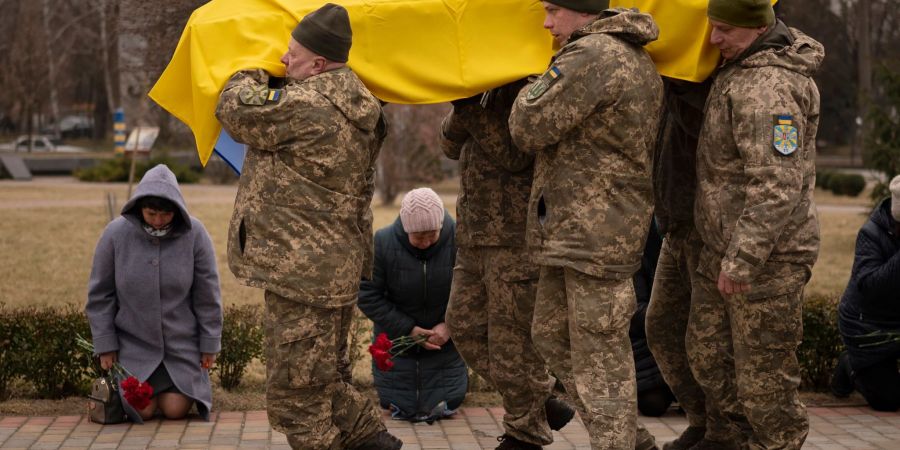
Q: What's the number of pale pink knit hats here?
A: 1